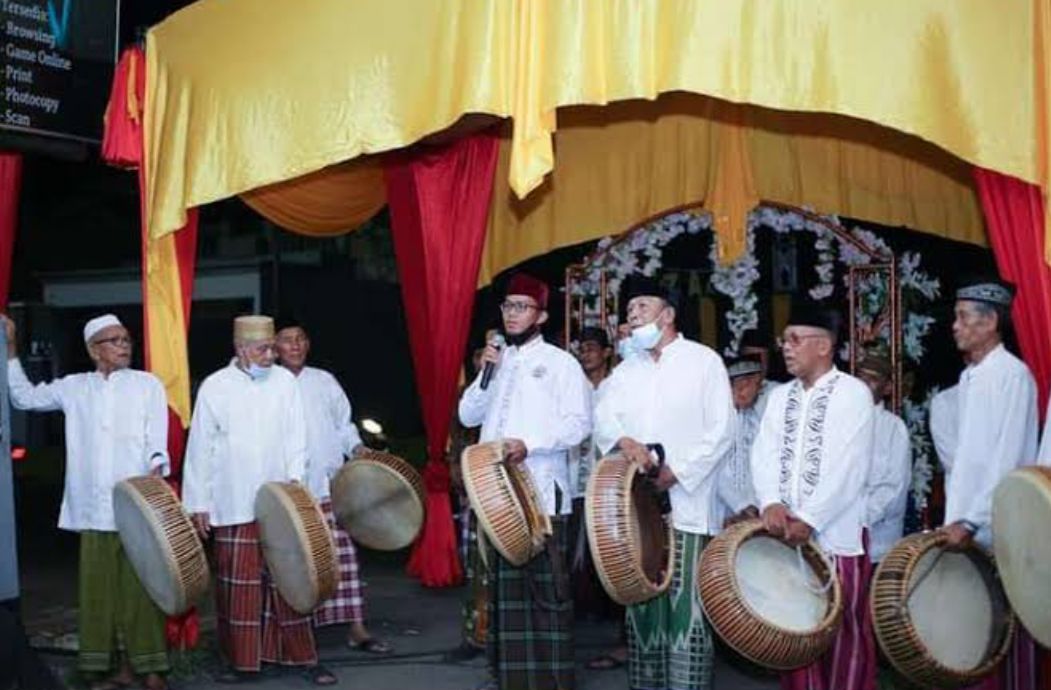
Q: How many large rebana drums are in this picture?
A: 8